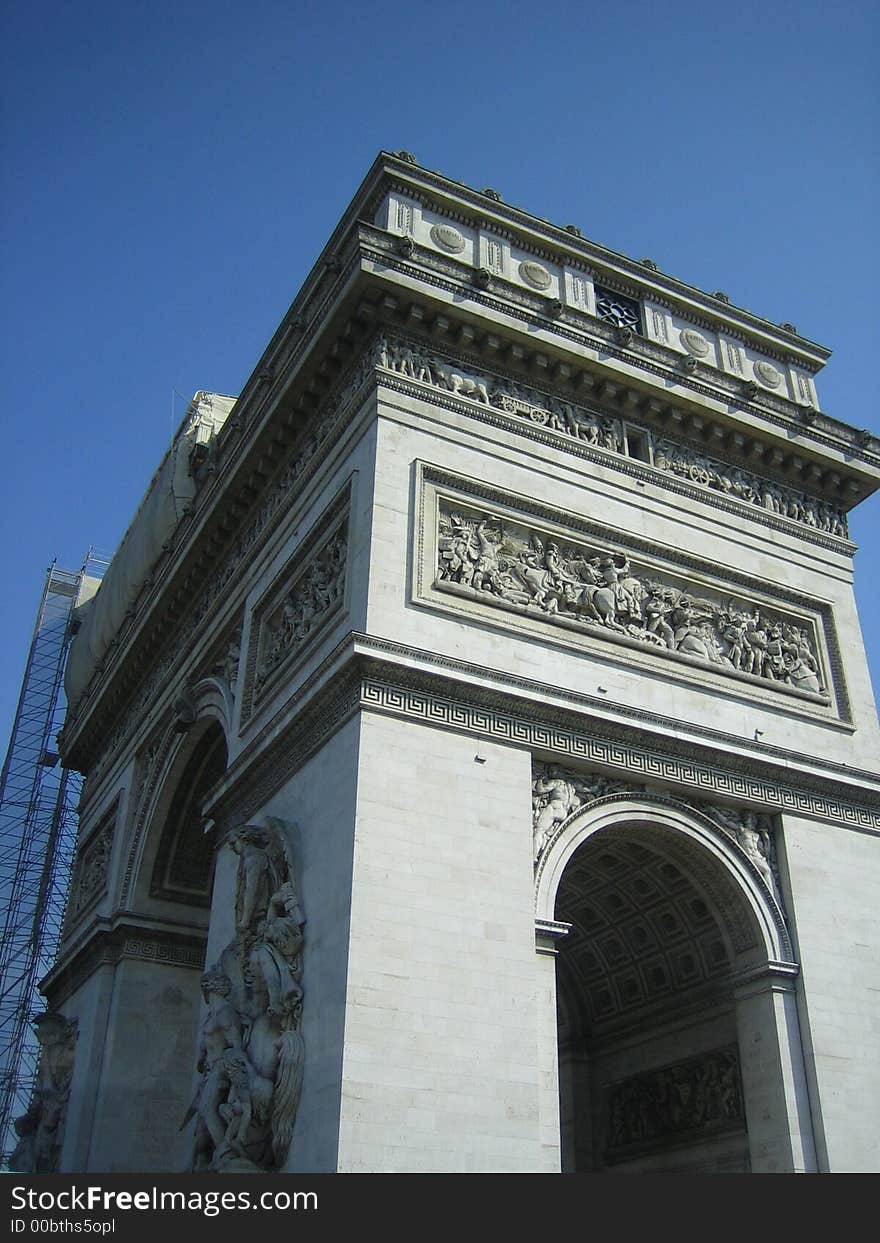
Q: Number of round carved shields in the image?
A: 4